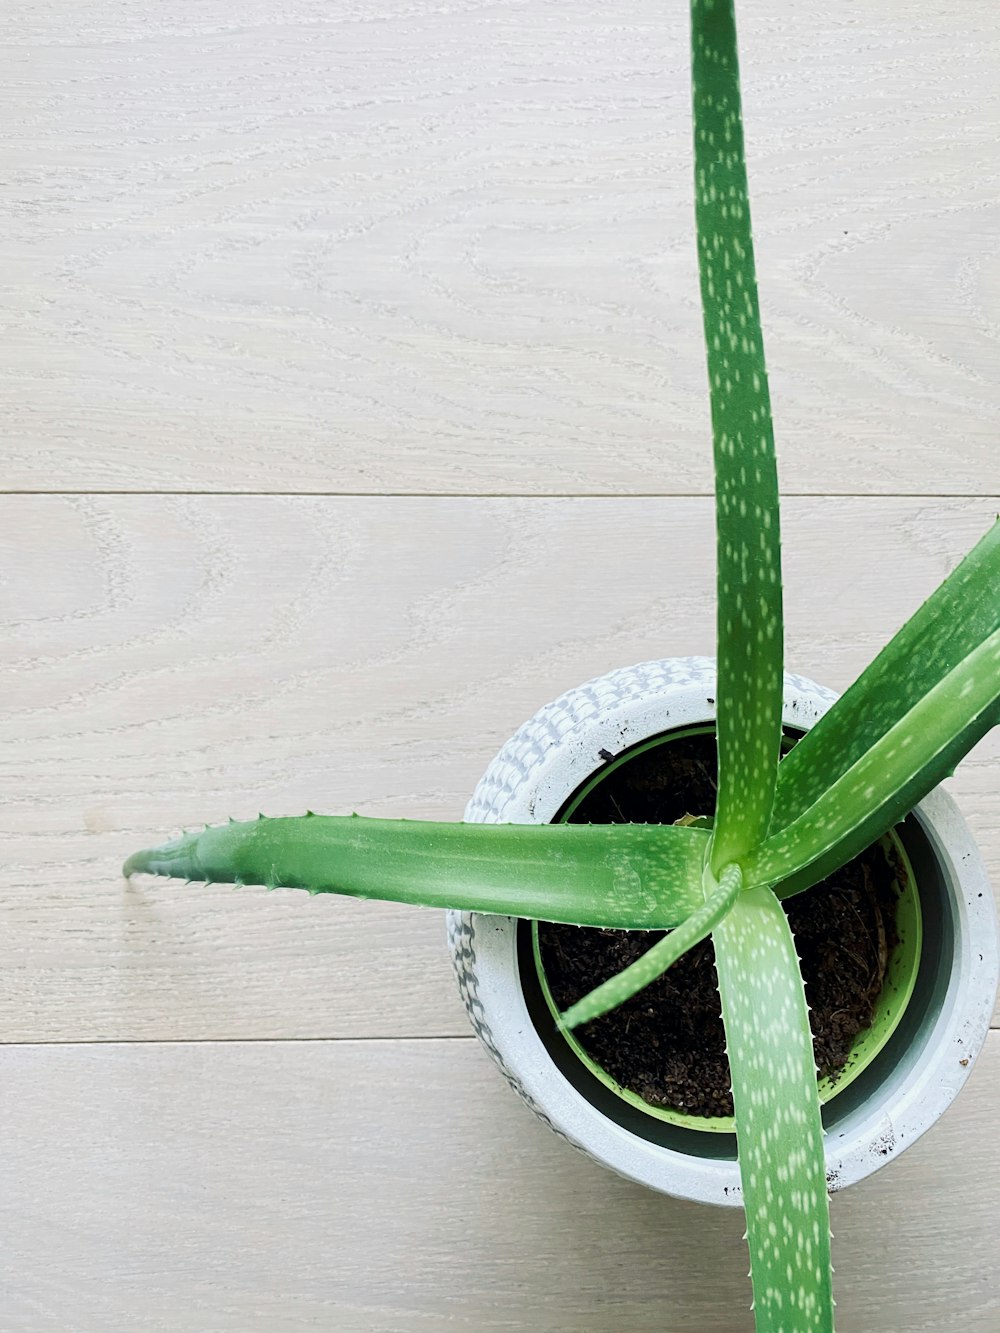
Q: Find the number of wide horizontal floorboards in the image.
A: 3